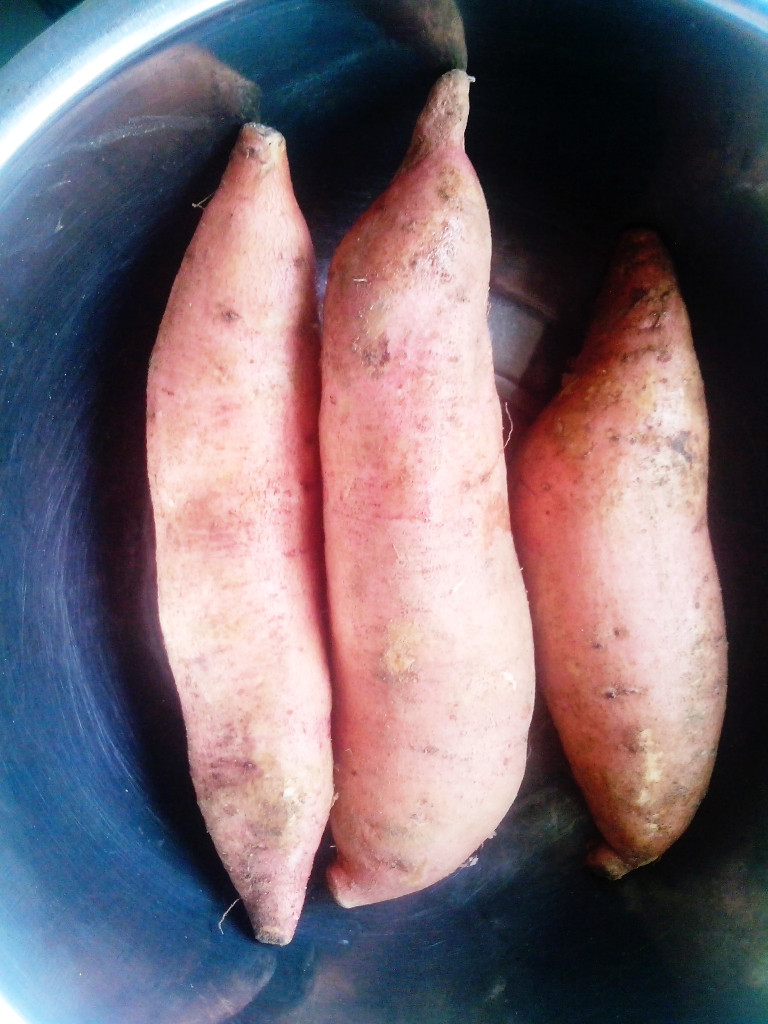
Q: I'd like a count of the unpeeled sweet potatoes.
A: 3